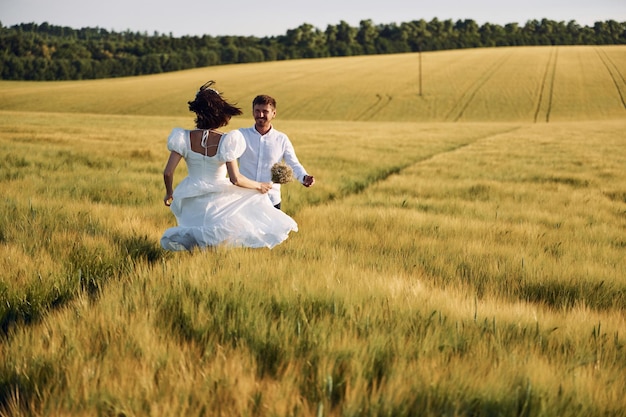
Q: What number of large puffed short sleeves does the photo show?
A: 2